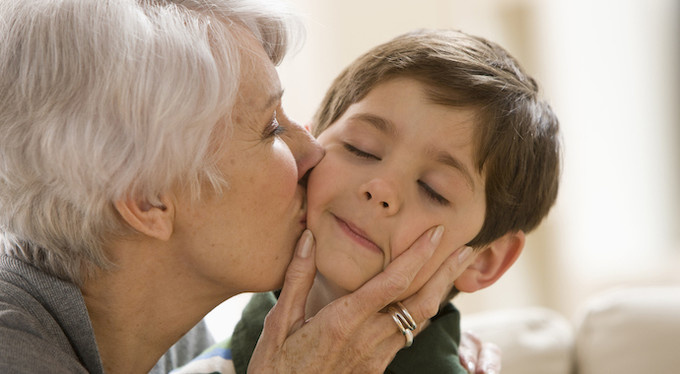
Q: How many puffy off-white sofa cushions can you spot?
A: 2